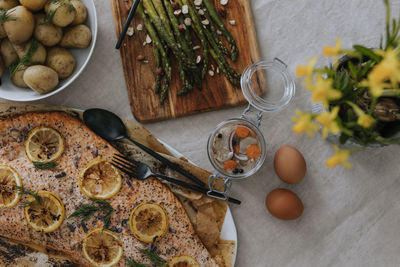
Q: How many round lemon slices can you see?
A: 7